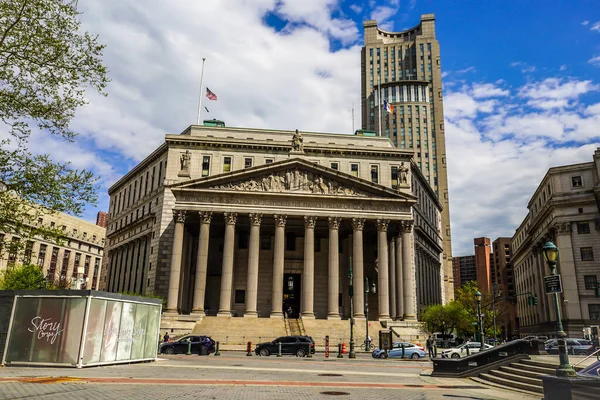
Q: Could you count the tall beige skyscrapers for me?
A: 1